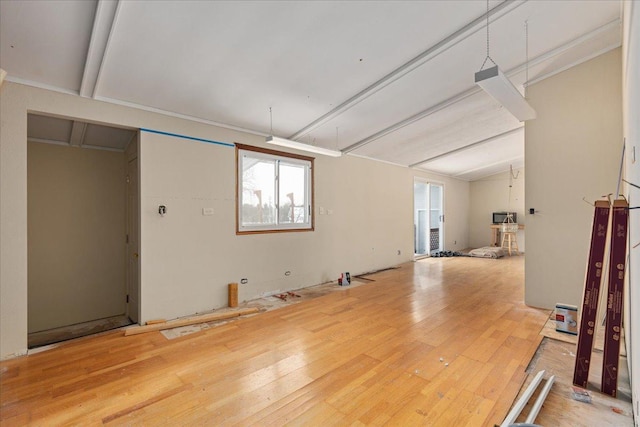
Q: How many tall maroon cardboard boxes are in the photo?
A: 2